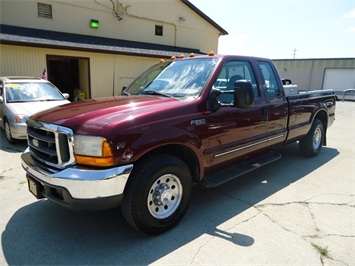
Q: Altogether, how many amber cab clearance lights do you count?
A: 5